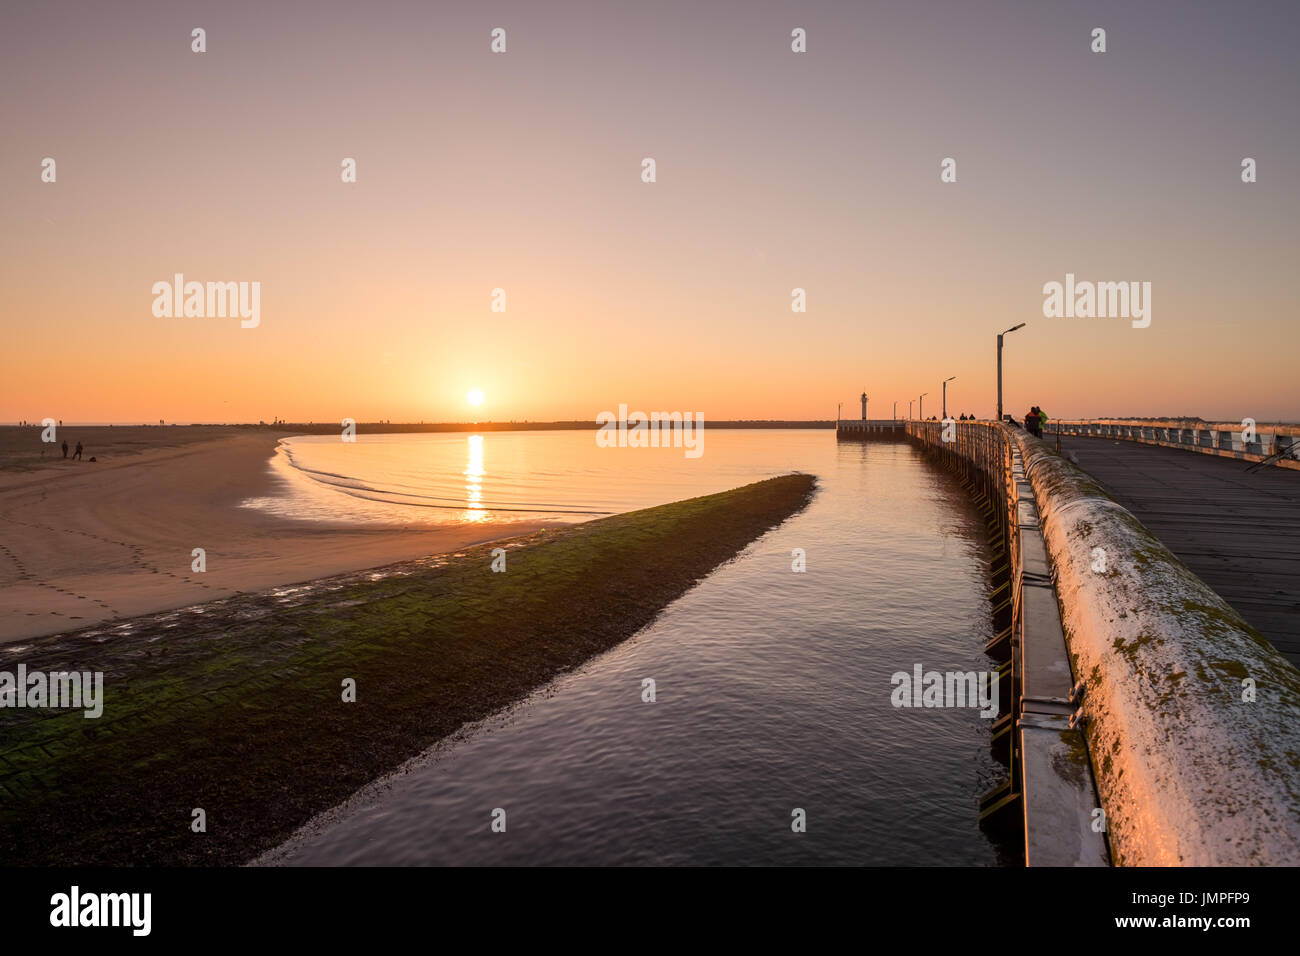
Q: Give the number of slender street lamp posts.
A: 6